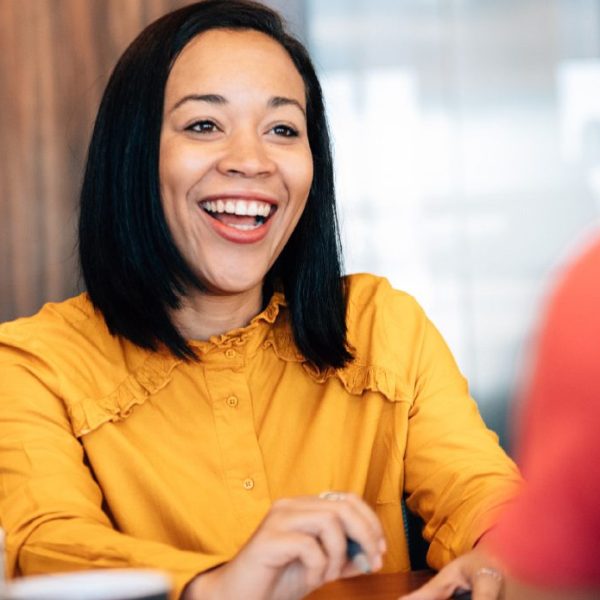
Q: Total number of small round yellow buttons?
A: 3